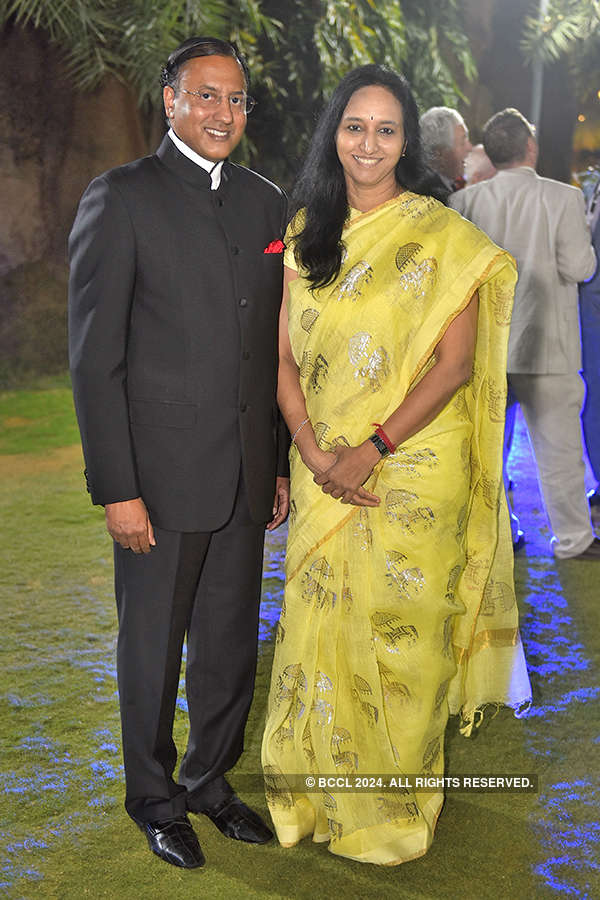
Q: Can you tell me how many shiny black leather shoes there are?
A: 2